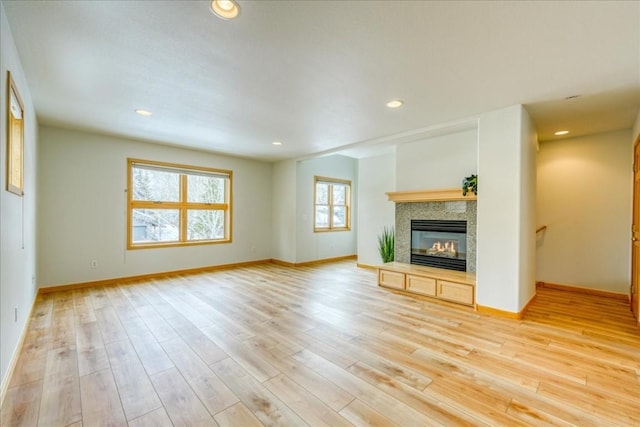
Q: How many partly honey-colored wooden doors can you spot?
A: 1